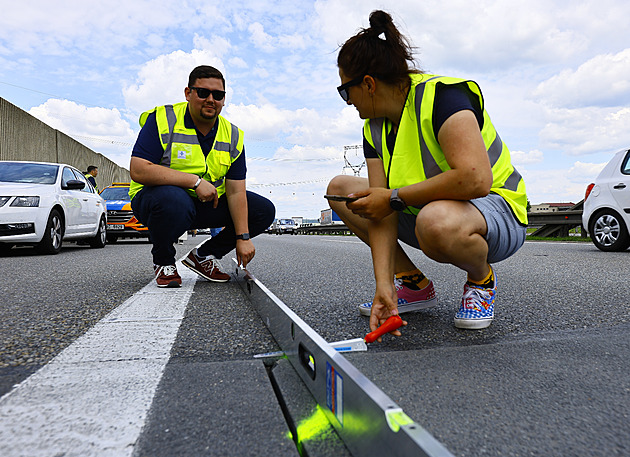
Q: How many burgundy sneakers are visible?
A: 2